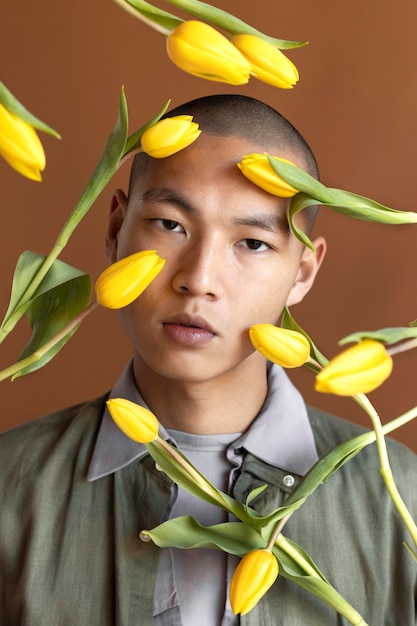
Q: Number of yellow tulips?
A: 10